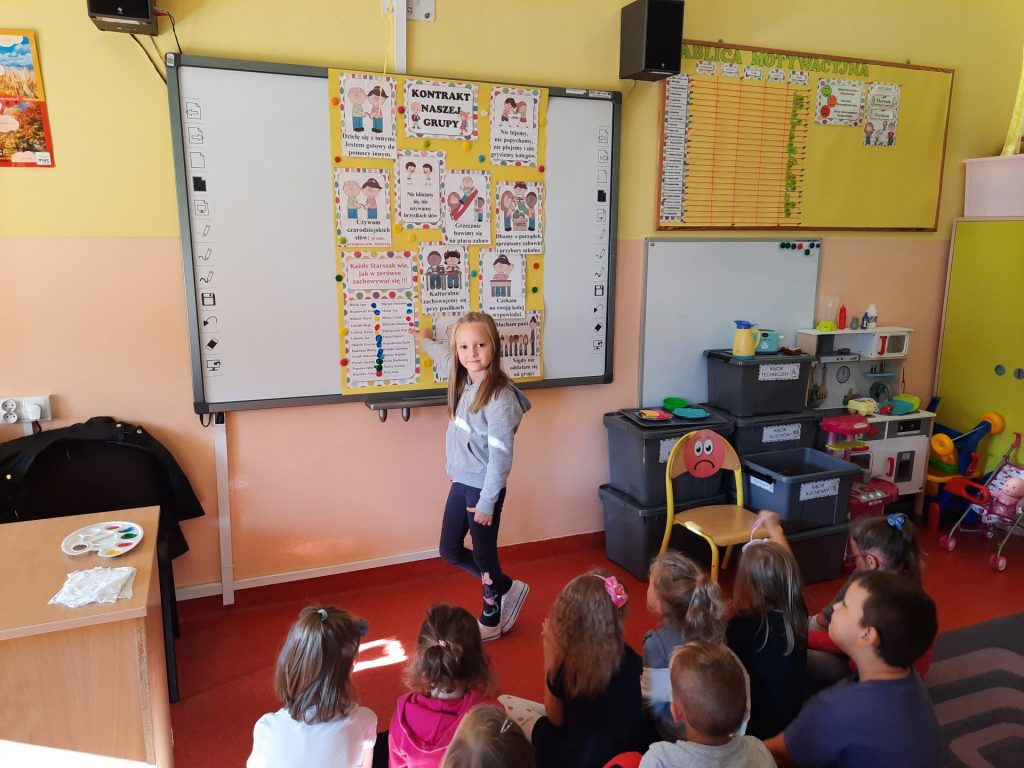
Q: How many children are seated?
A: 9